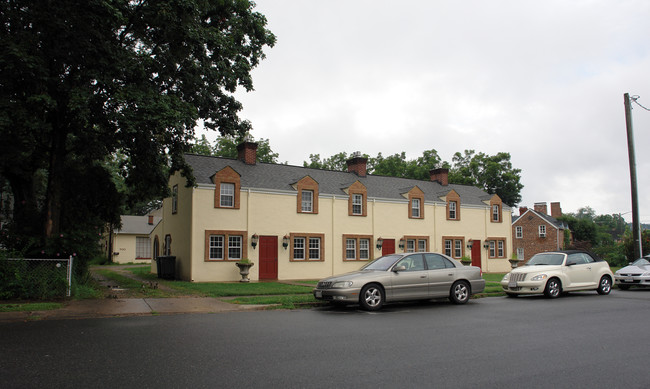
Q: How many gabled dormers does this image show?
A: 6